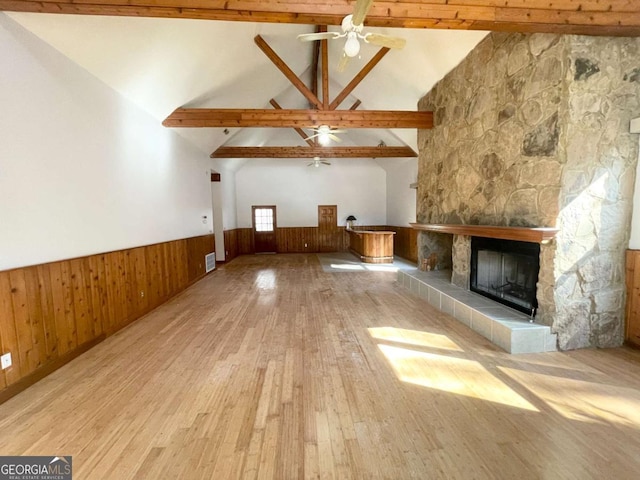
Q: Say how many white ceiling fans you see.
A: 3